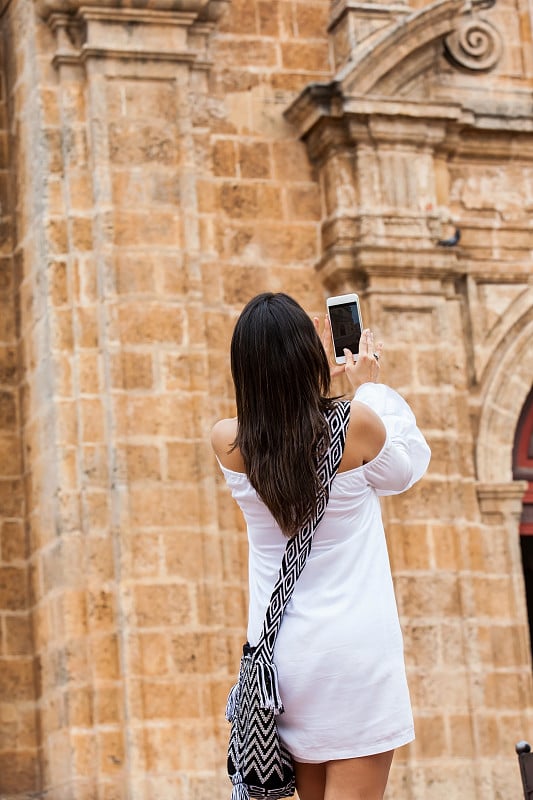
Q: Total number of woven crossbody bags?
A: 1